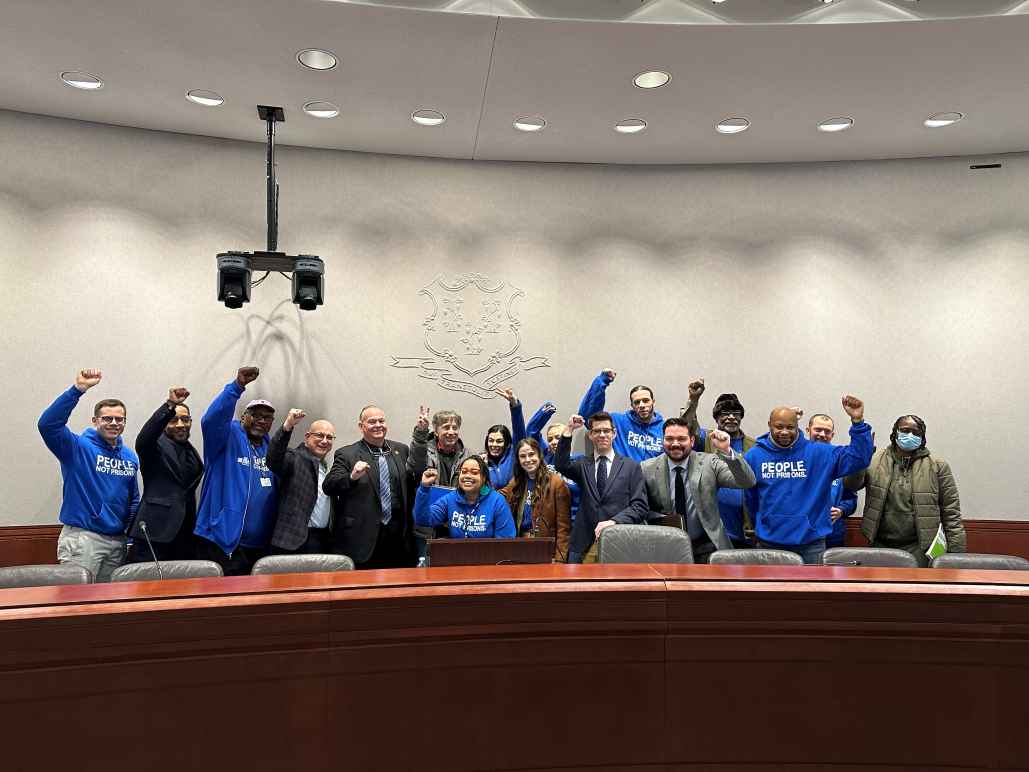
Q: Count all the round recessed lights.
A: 11